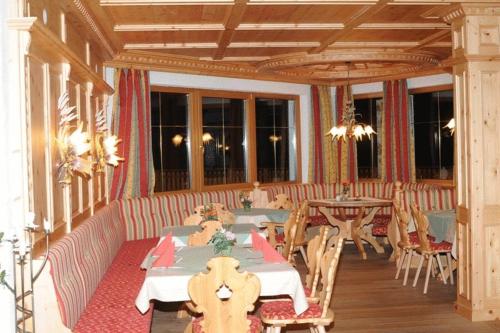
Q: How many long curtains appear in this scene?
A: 4